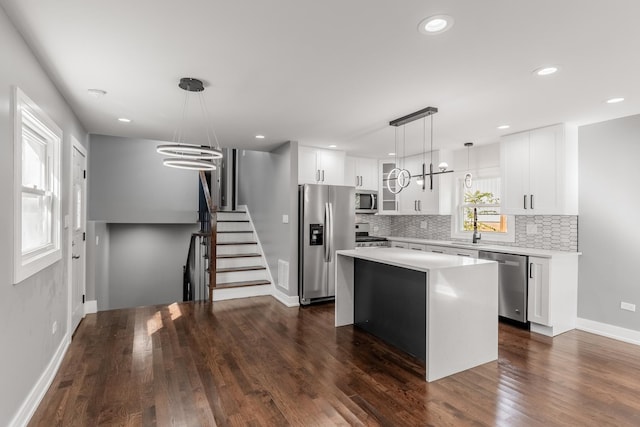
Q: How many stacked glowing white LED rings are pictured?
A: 2